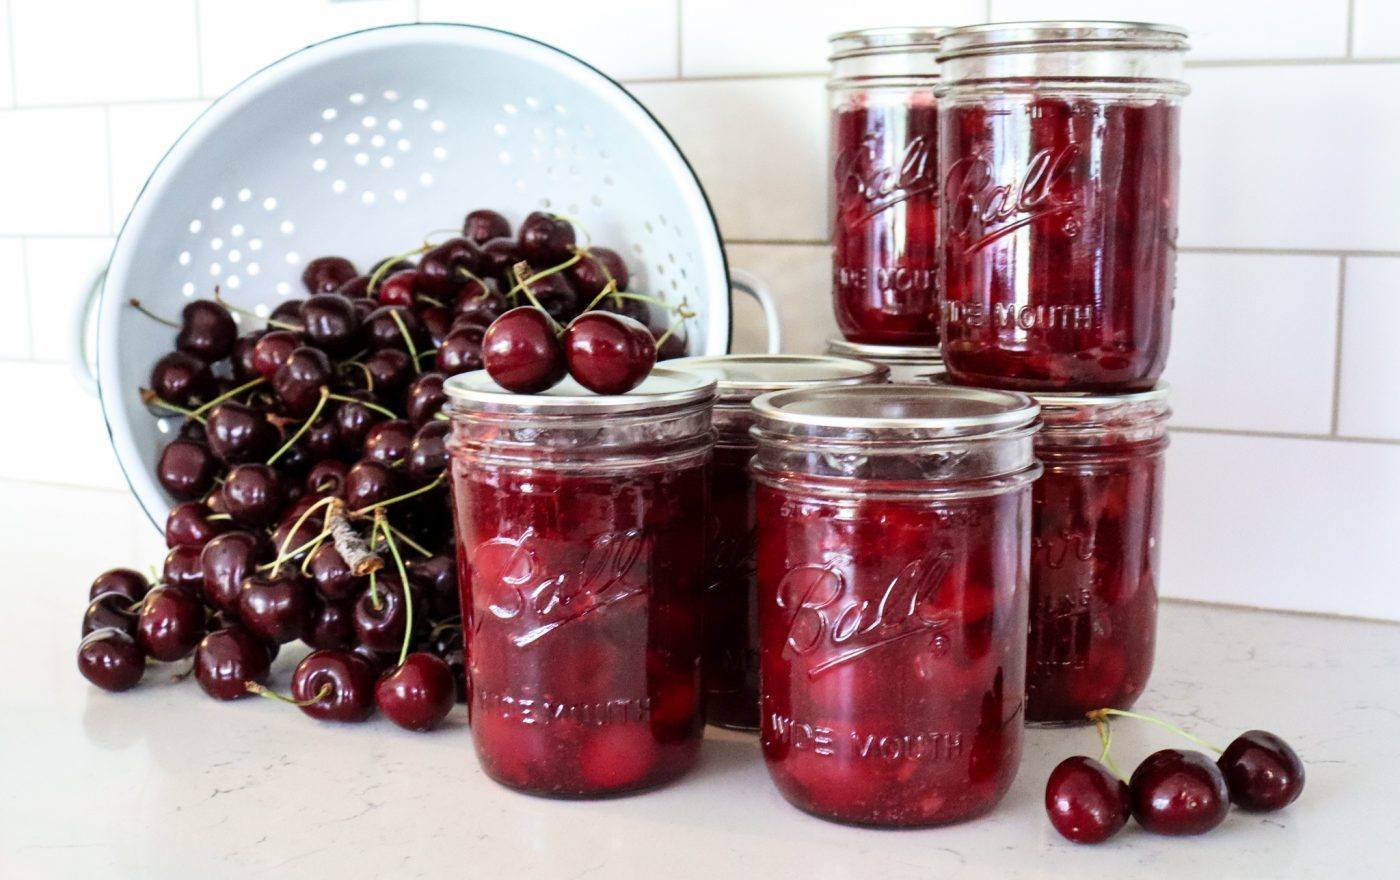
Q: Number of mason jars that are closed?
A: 7